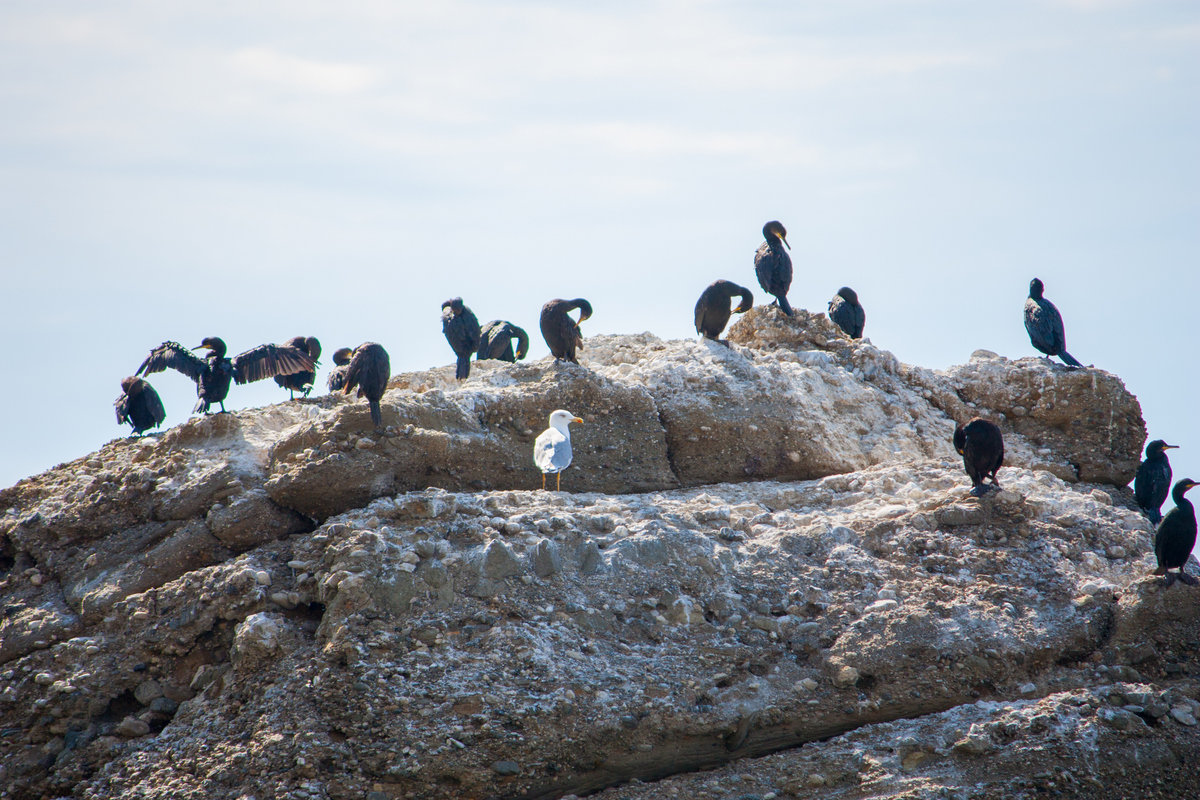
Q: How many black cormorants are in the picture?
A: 15